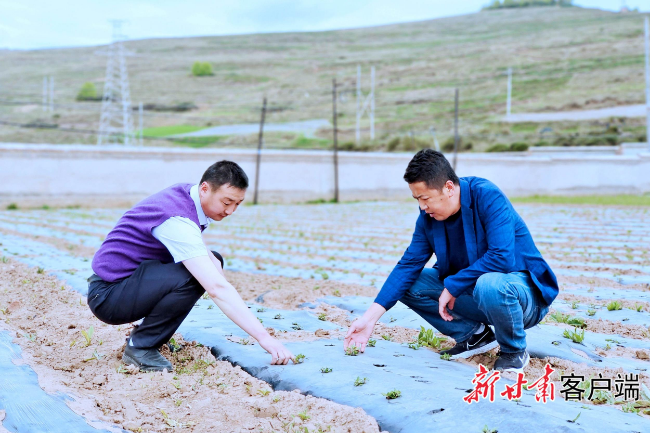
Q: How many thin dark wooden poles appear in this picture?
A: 3